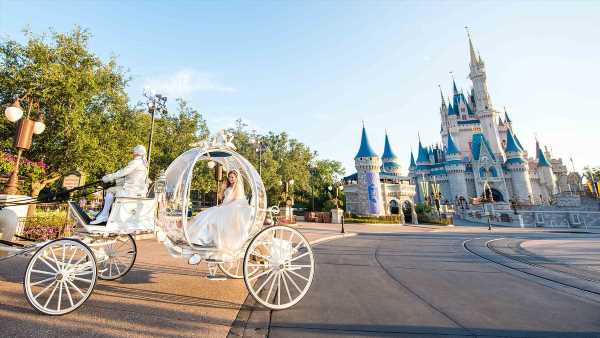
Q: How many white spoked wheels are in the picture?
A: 4